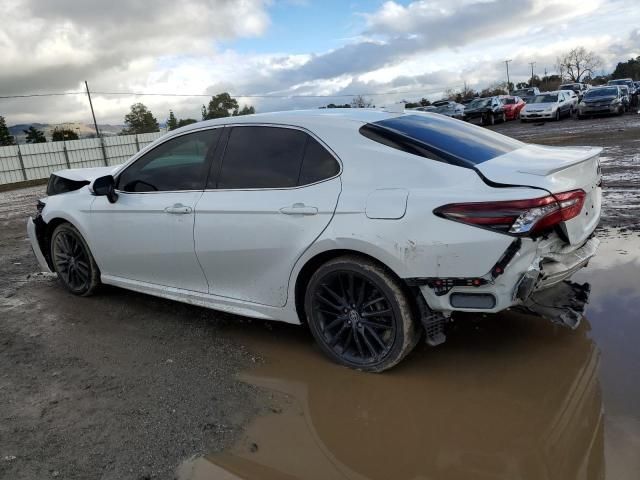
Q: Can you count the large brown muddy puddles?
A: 1